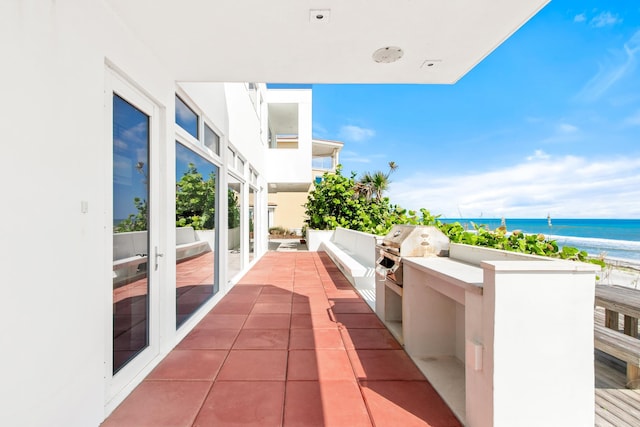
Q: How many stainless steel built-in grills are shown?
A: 1